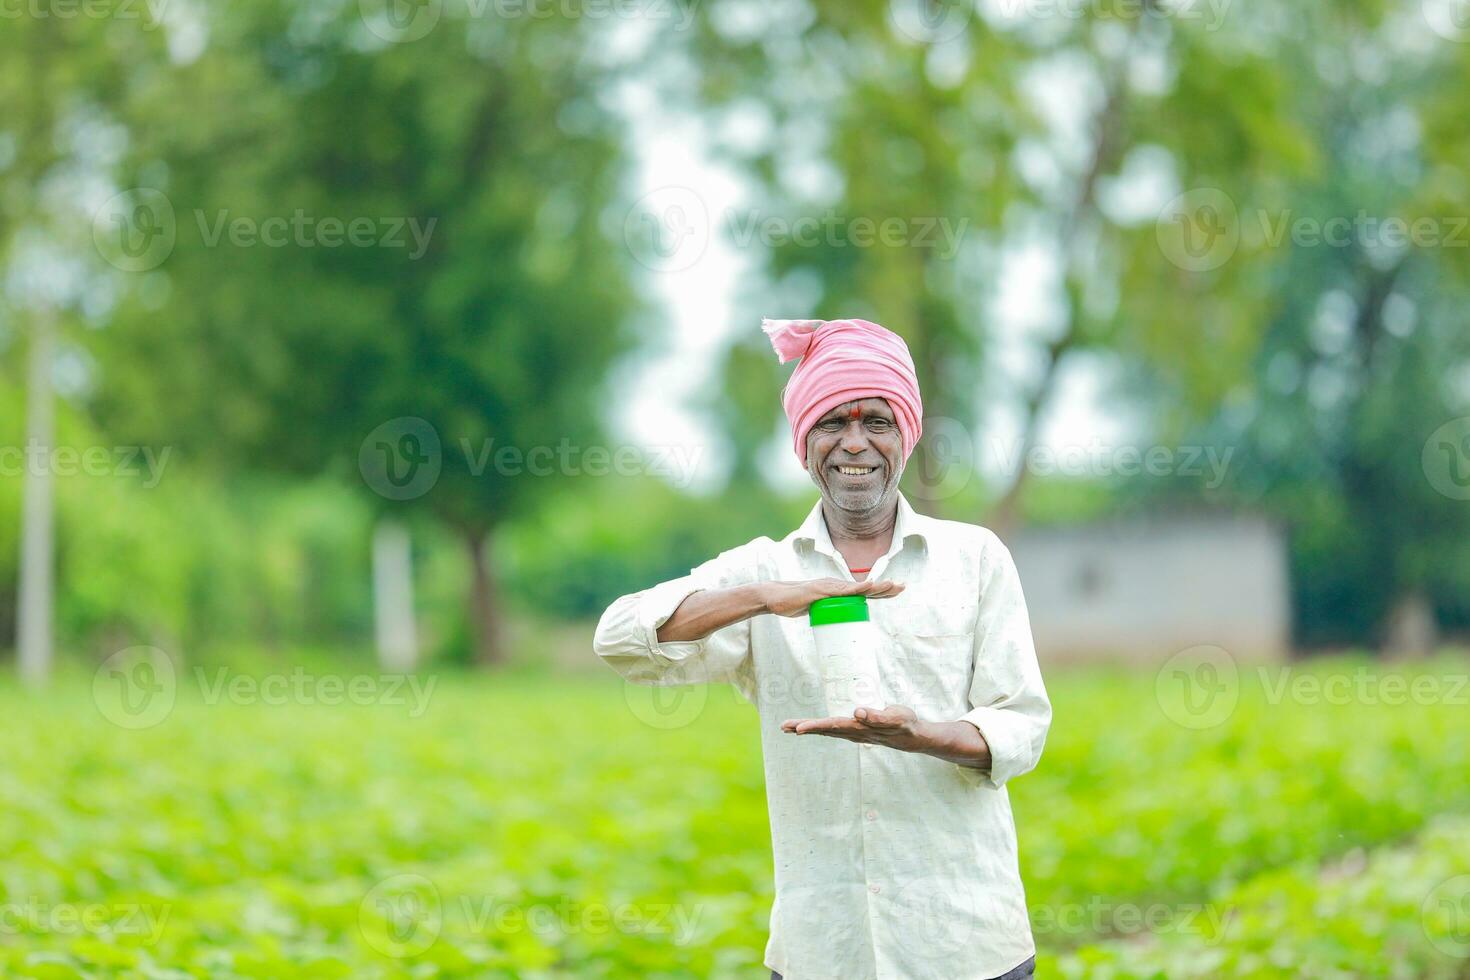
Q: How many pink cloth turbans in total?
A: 1